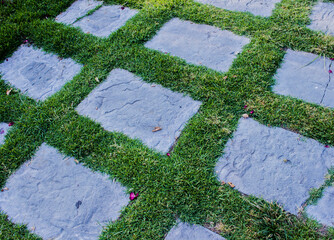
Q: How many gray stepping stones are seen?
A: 13